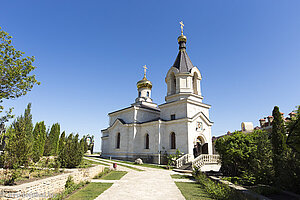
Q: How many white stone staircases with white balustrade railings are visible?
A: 1